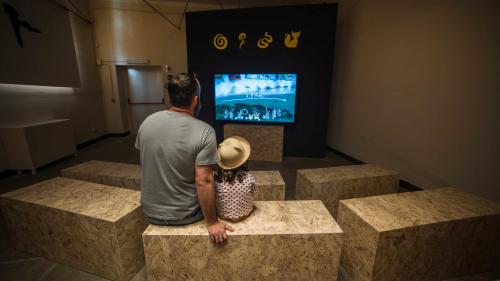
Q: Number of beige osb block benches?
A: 6